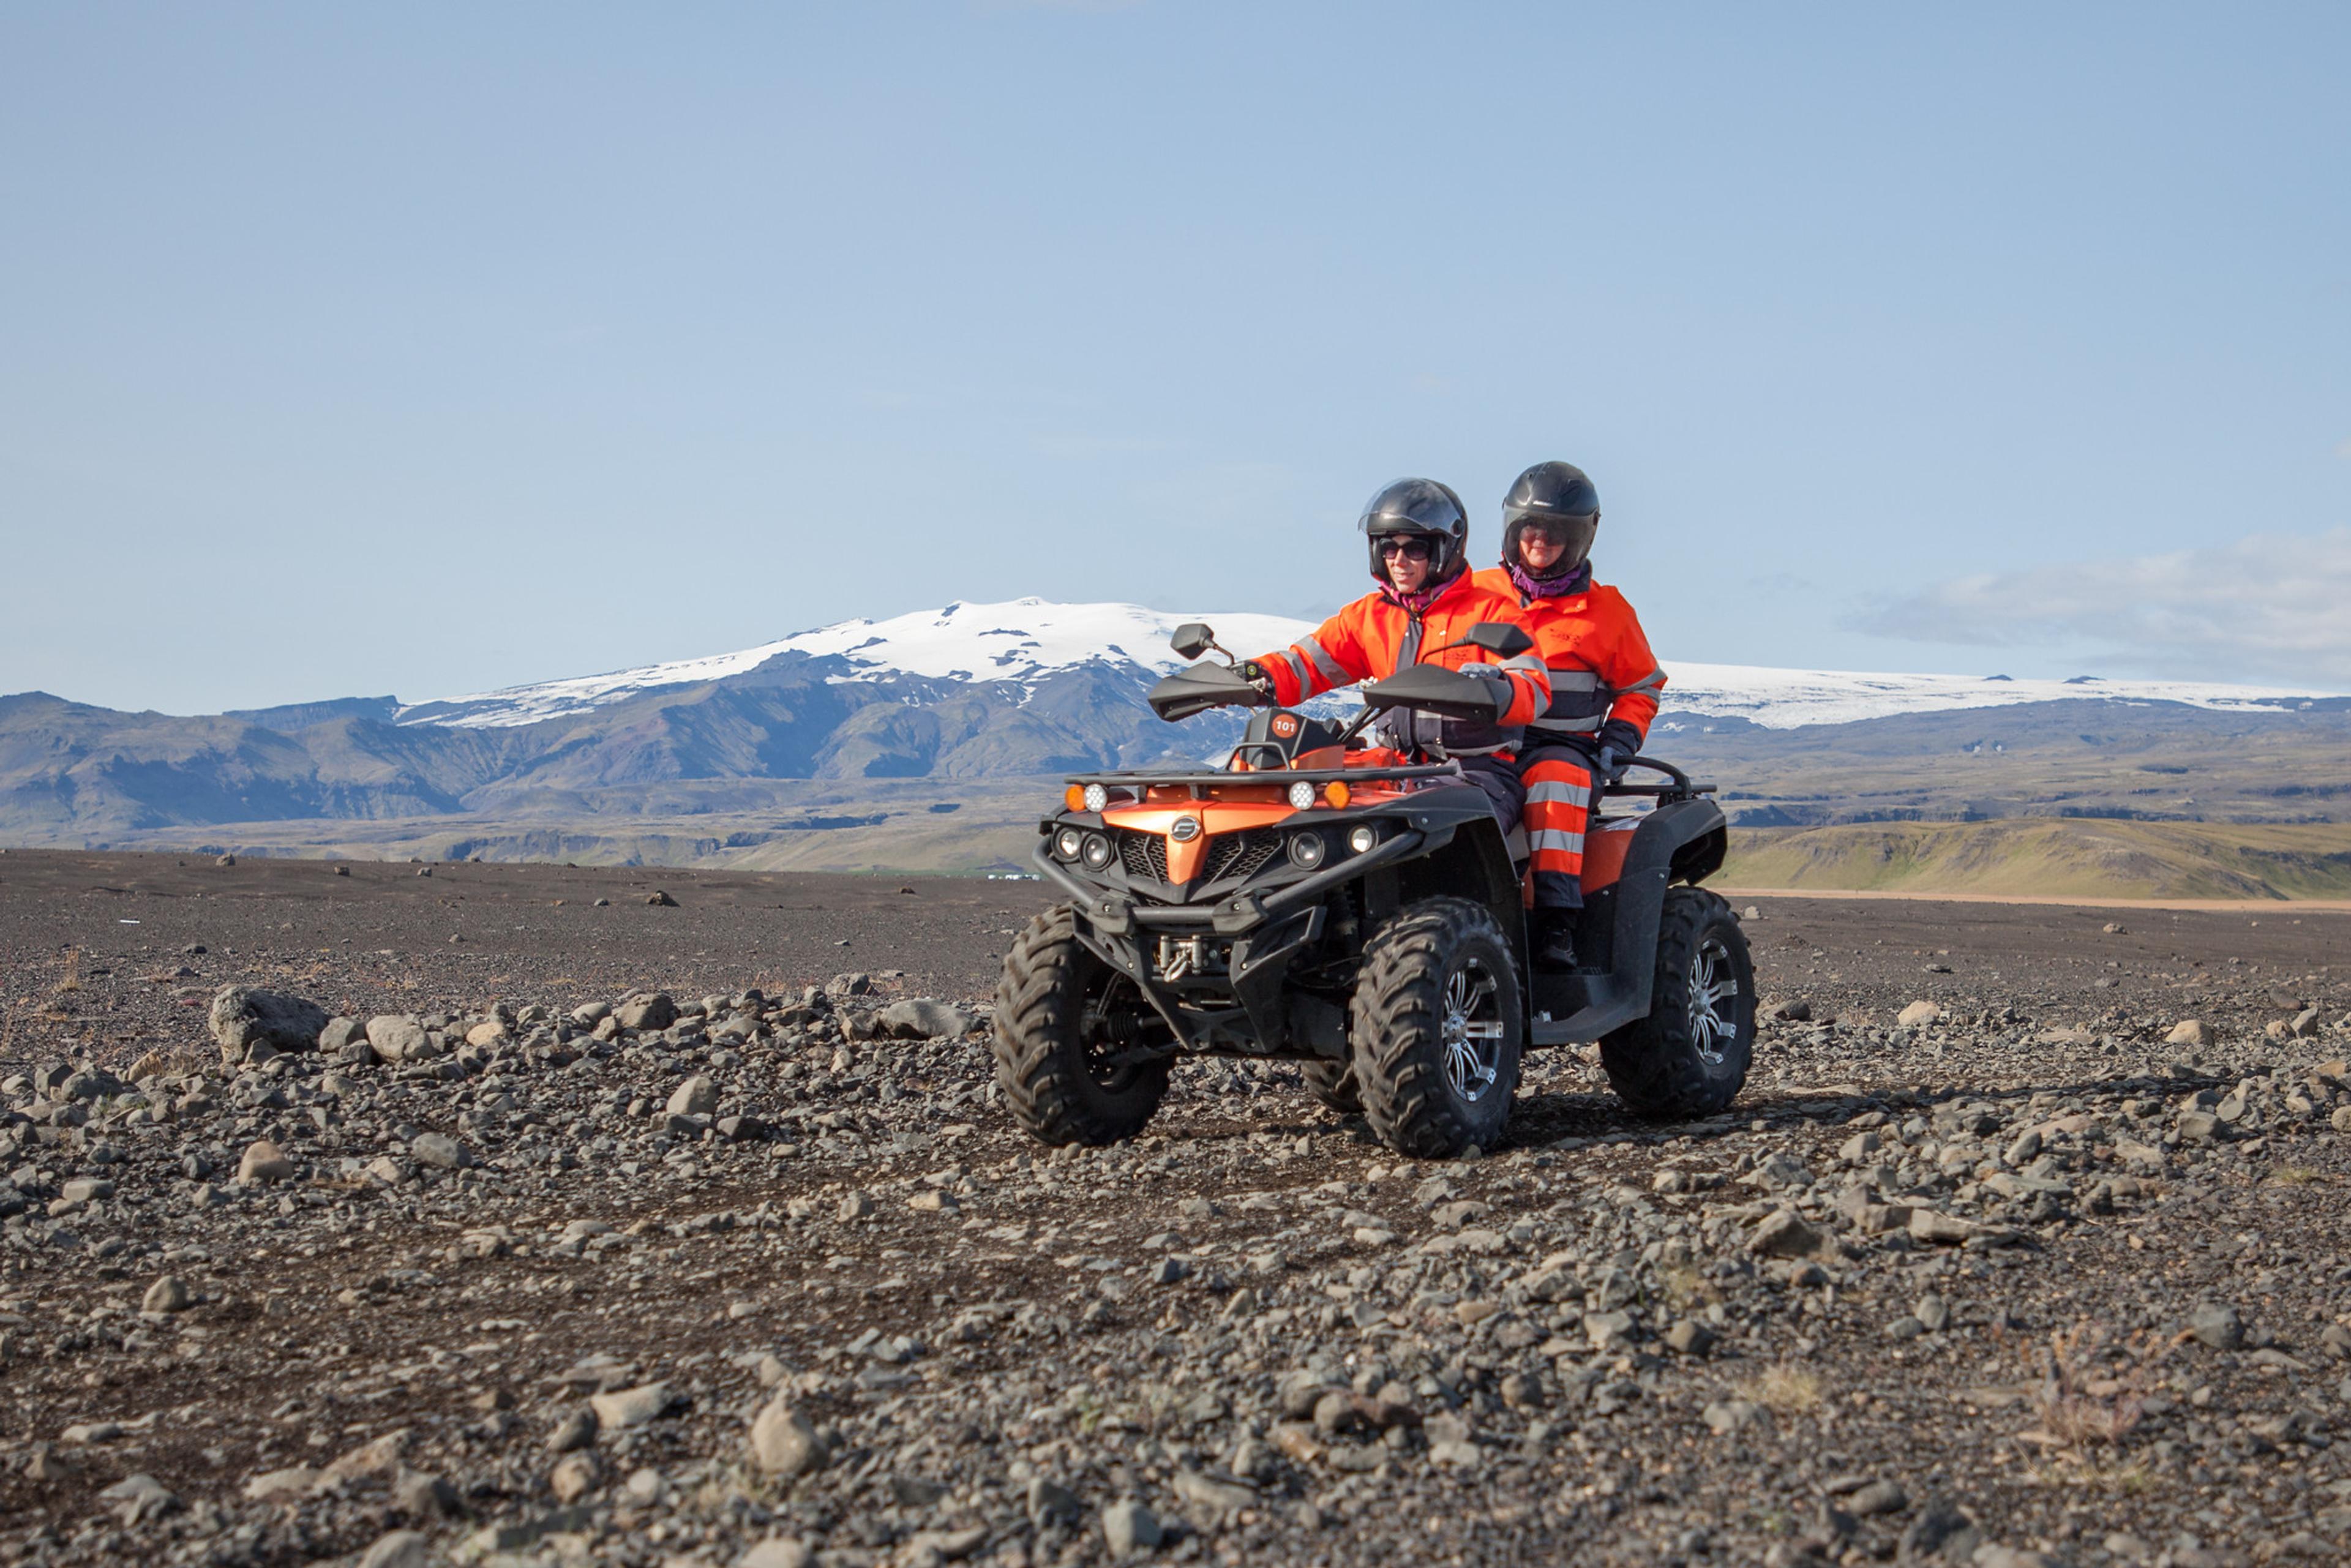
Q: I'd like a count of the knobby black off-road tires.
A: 4